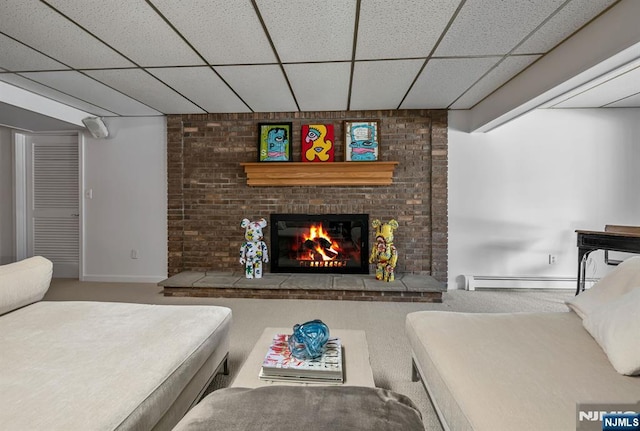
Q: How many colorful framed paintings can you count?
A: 3